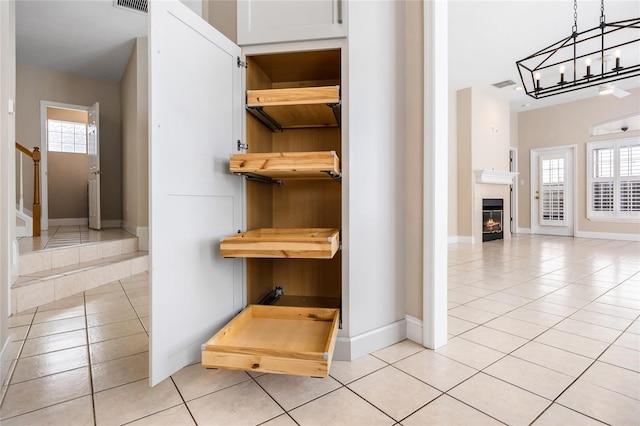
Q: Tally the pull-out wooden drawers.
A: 4